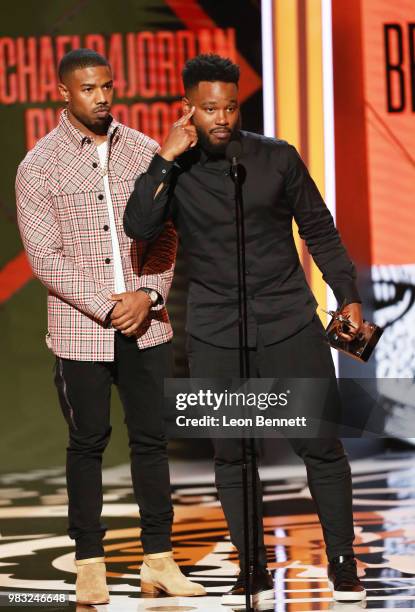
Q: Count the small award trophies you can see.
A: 1